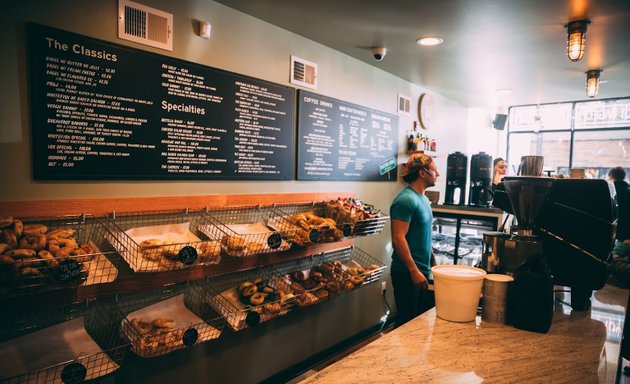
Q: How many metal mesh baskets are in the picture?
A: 10